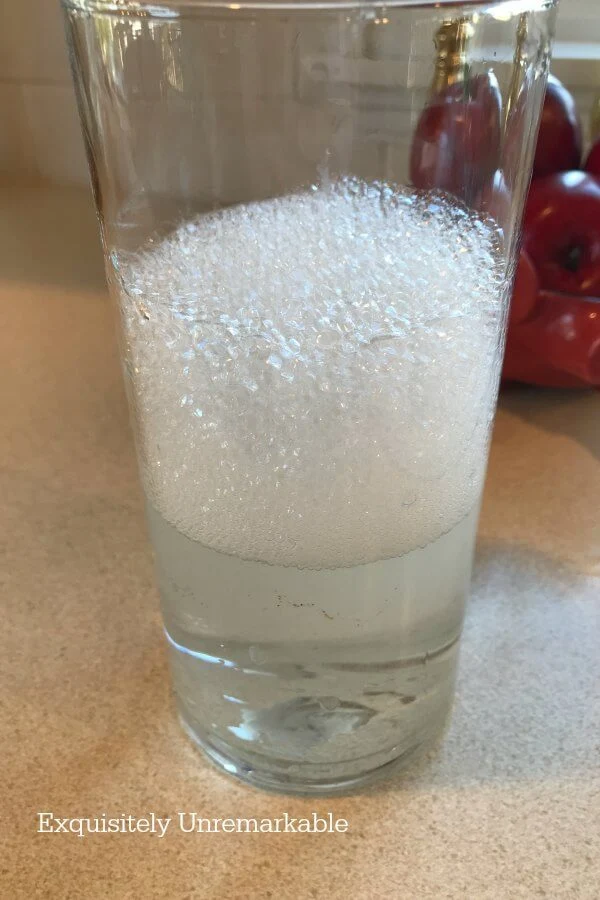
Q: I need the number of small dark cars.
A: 0